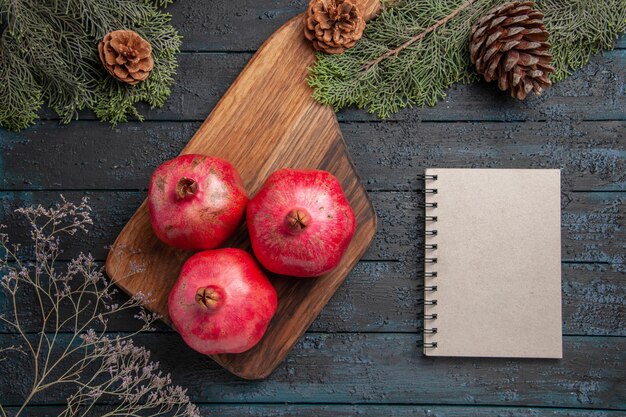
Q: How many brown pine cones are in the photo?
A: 3